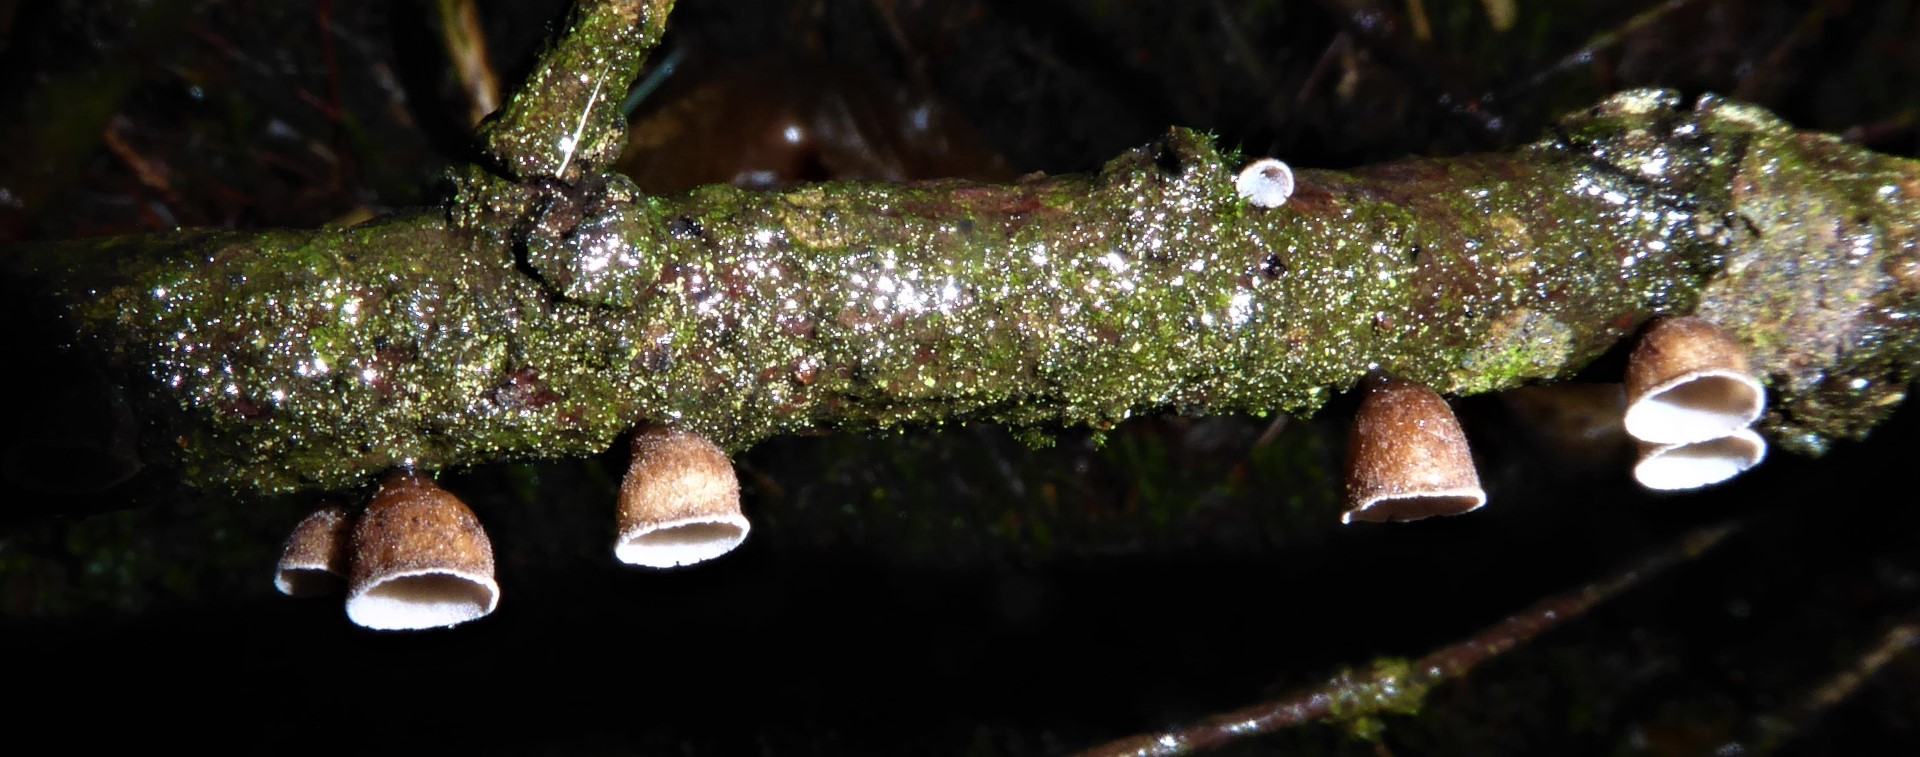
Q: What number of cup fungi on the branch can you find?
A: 7